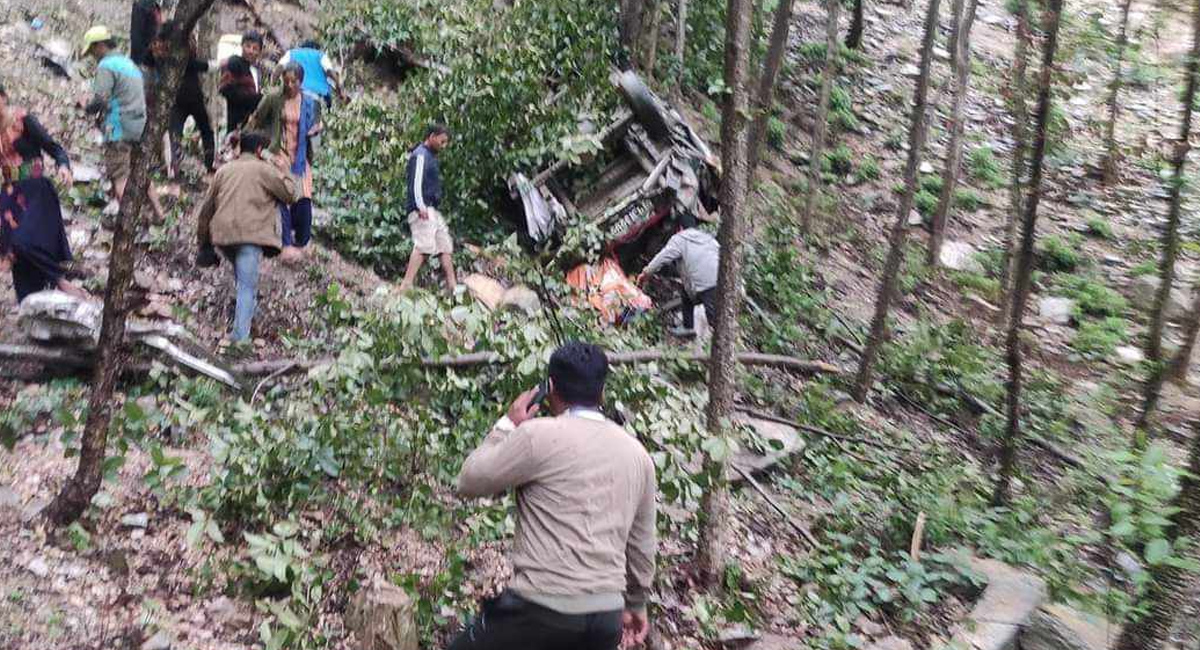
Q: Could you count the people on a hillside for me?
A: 11